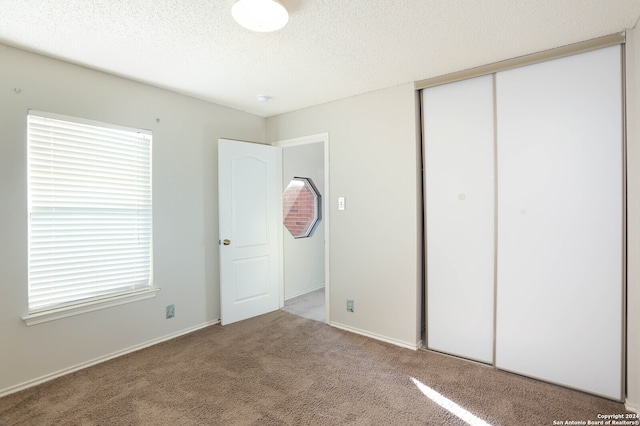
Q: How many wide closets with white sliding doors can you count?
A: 1